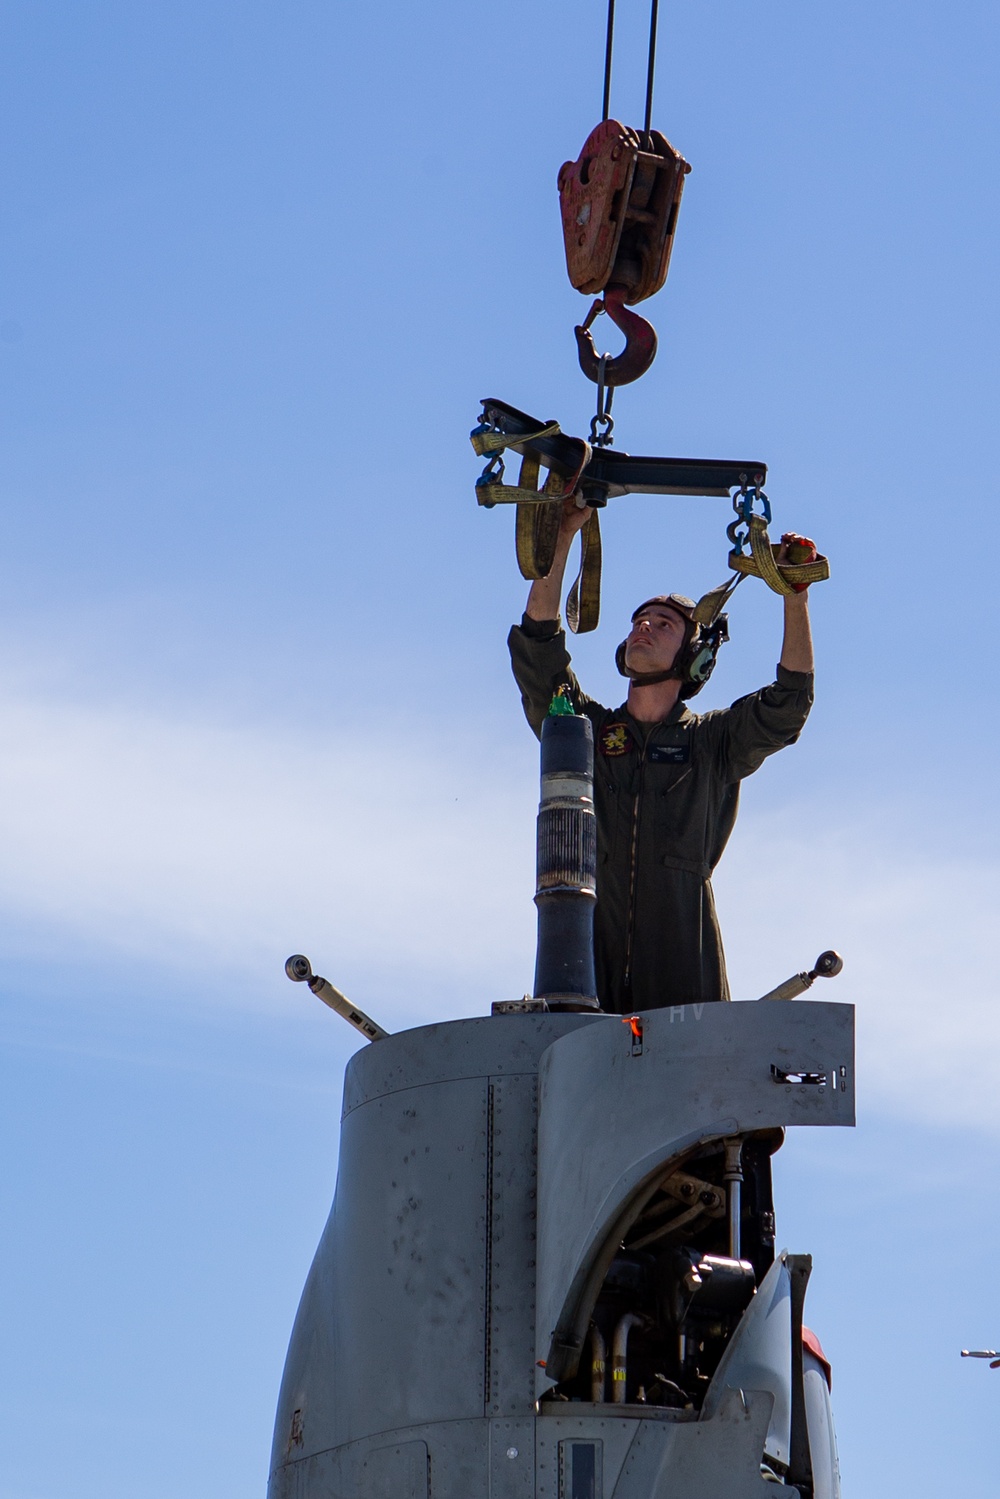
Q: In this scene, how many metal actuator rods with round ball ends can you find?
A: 2